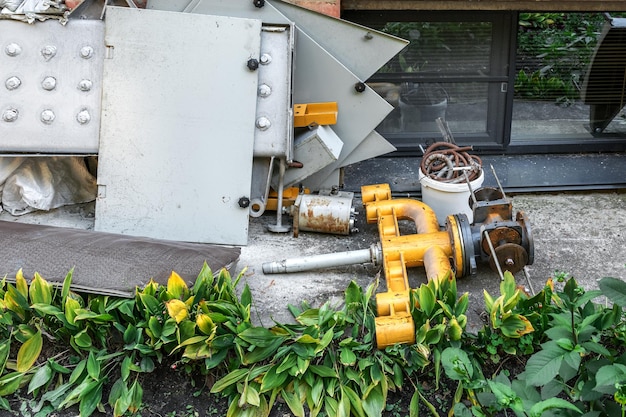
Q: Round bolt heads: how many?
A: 12